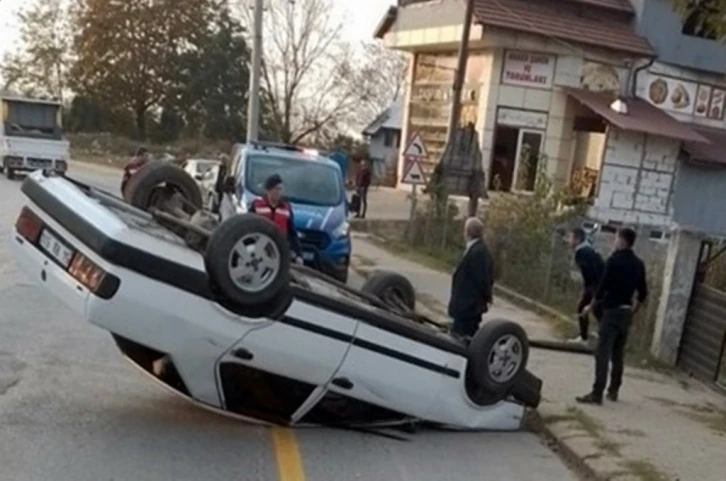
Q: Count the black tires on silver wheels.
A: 2